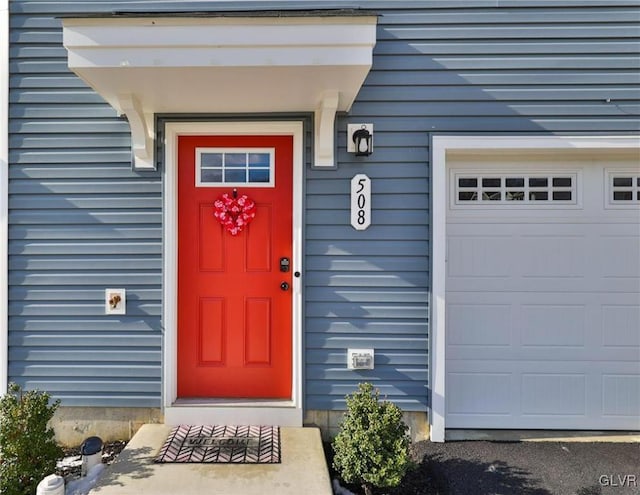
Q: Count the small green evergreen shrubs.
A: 2